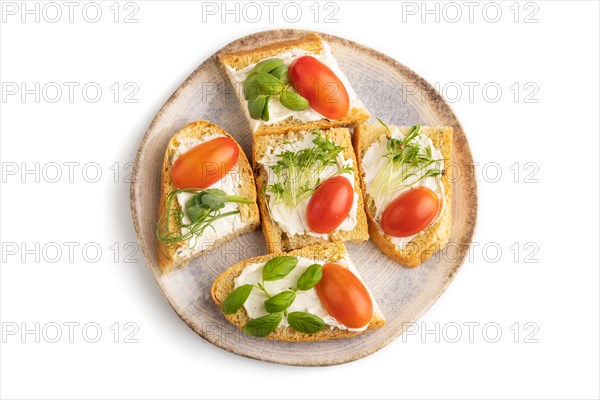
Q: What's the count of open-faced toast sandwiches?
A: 5